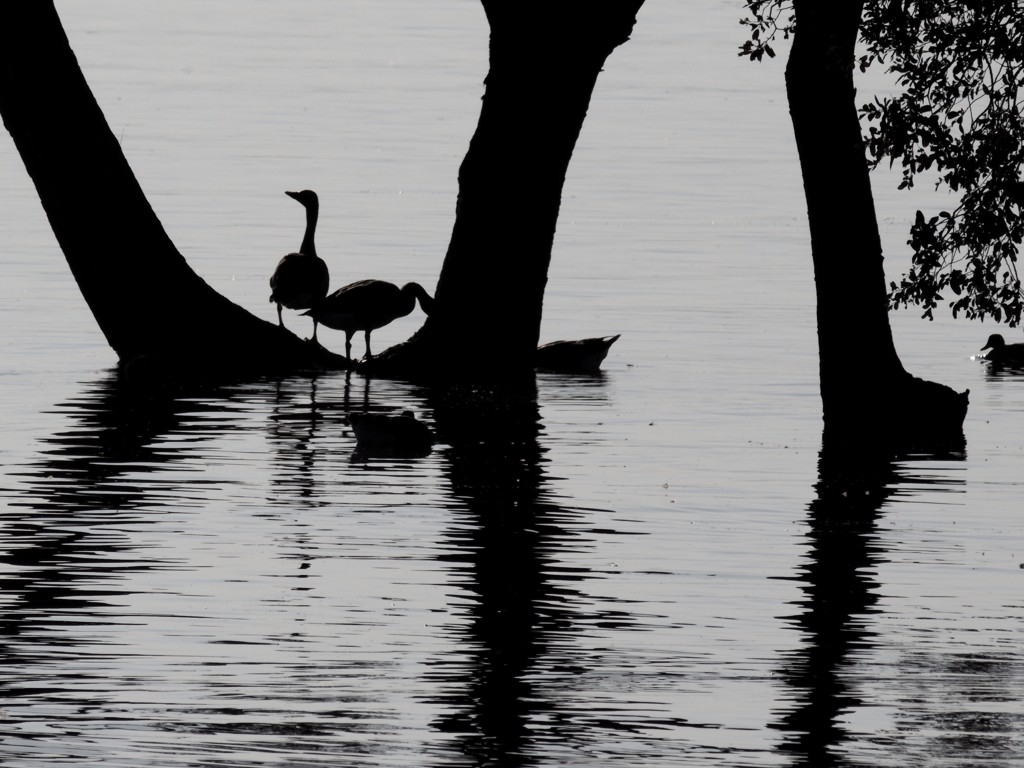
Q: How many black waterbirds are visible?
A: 5